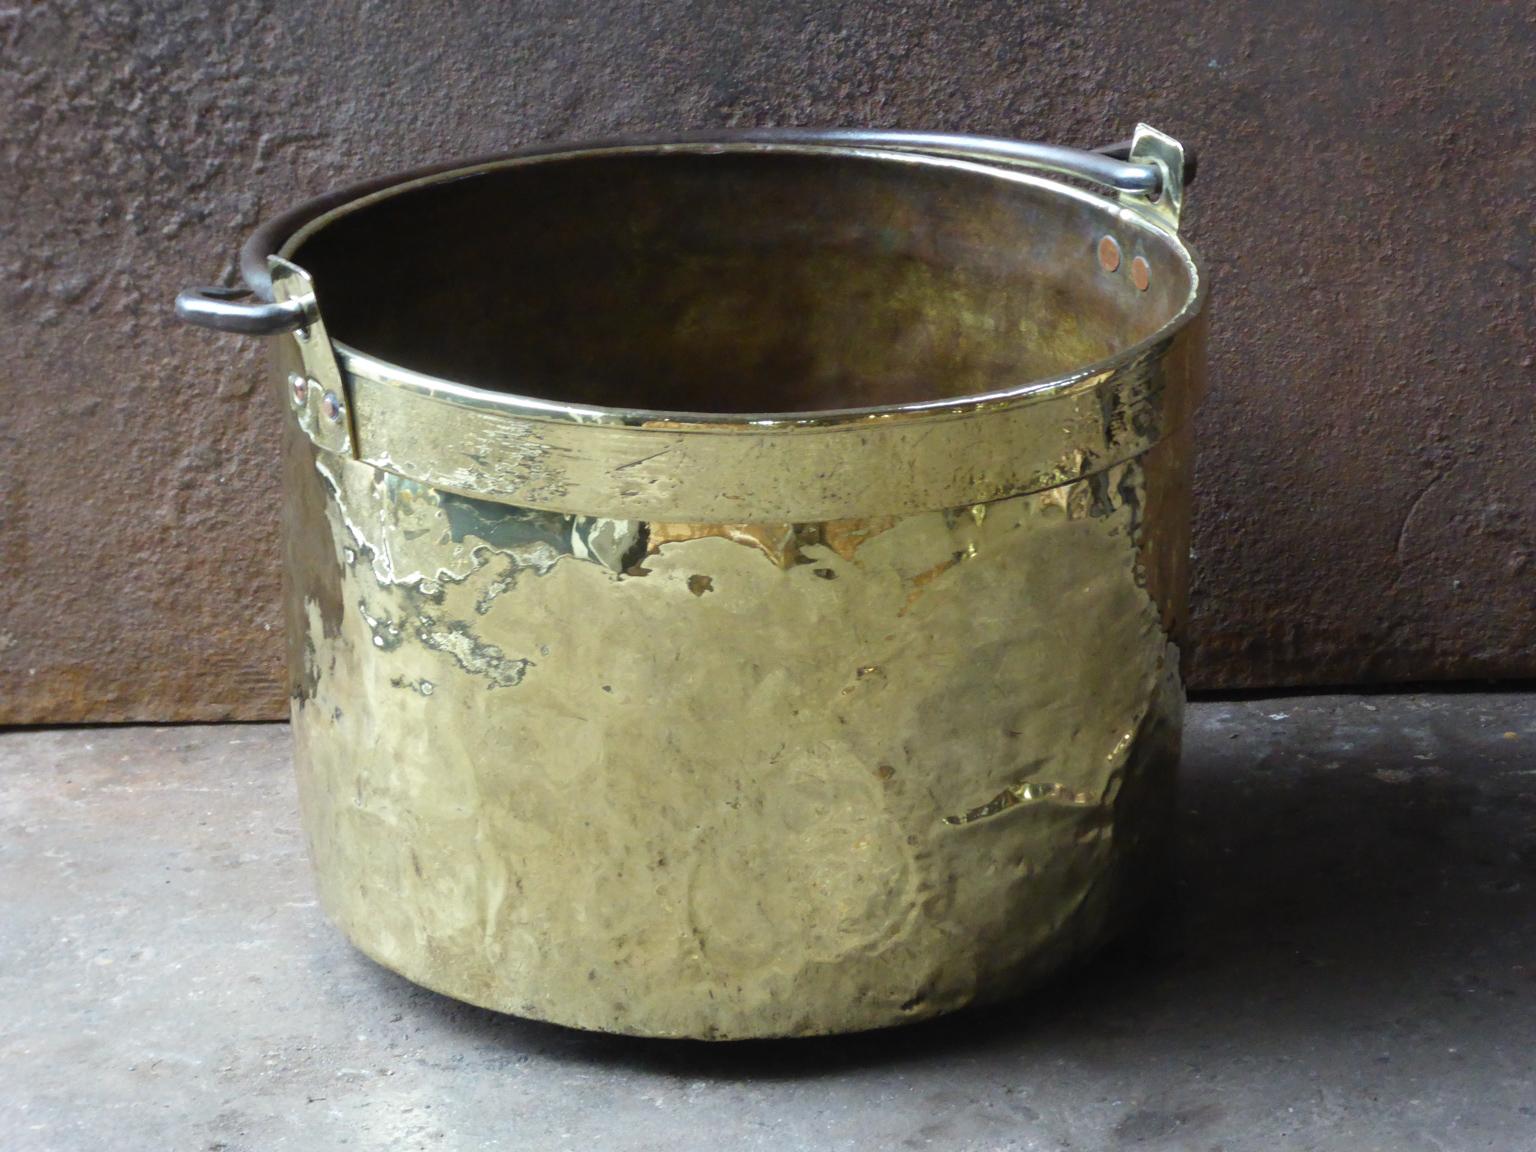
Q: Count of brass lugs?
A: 2